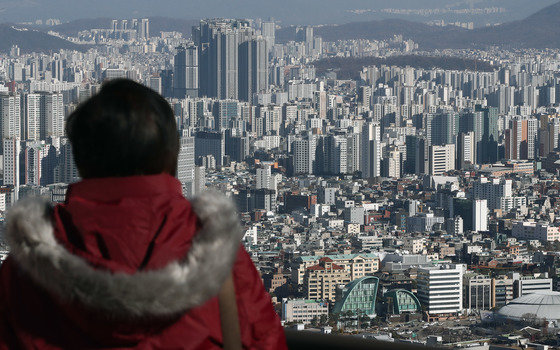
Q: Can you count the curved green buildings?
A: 2